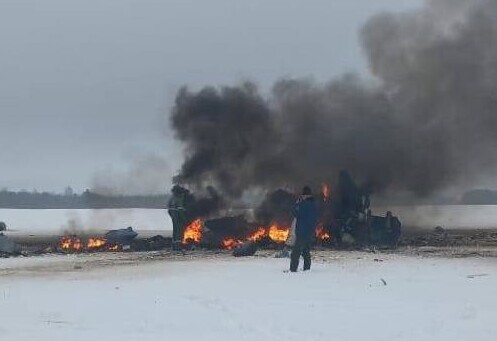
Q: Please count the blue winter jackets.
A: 1